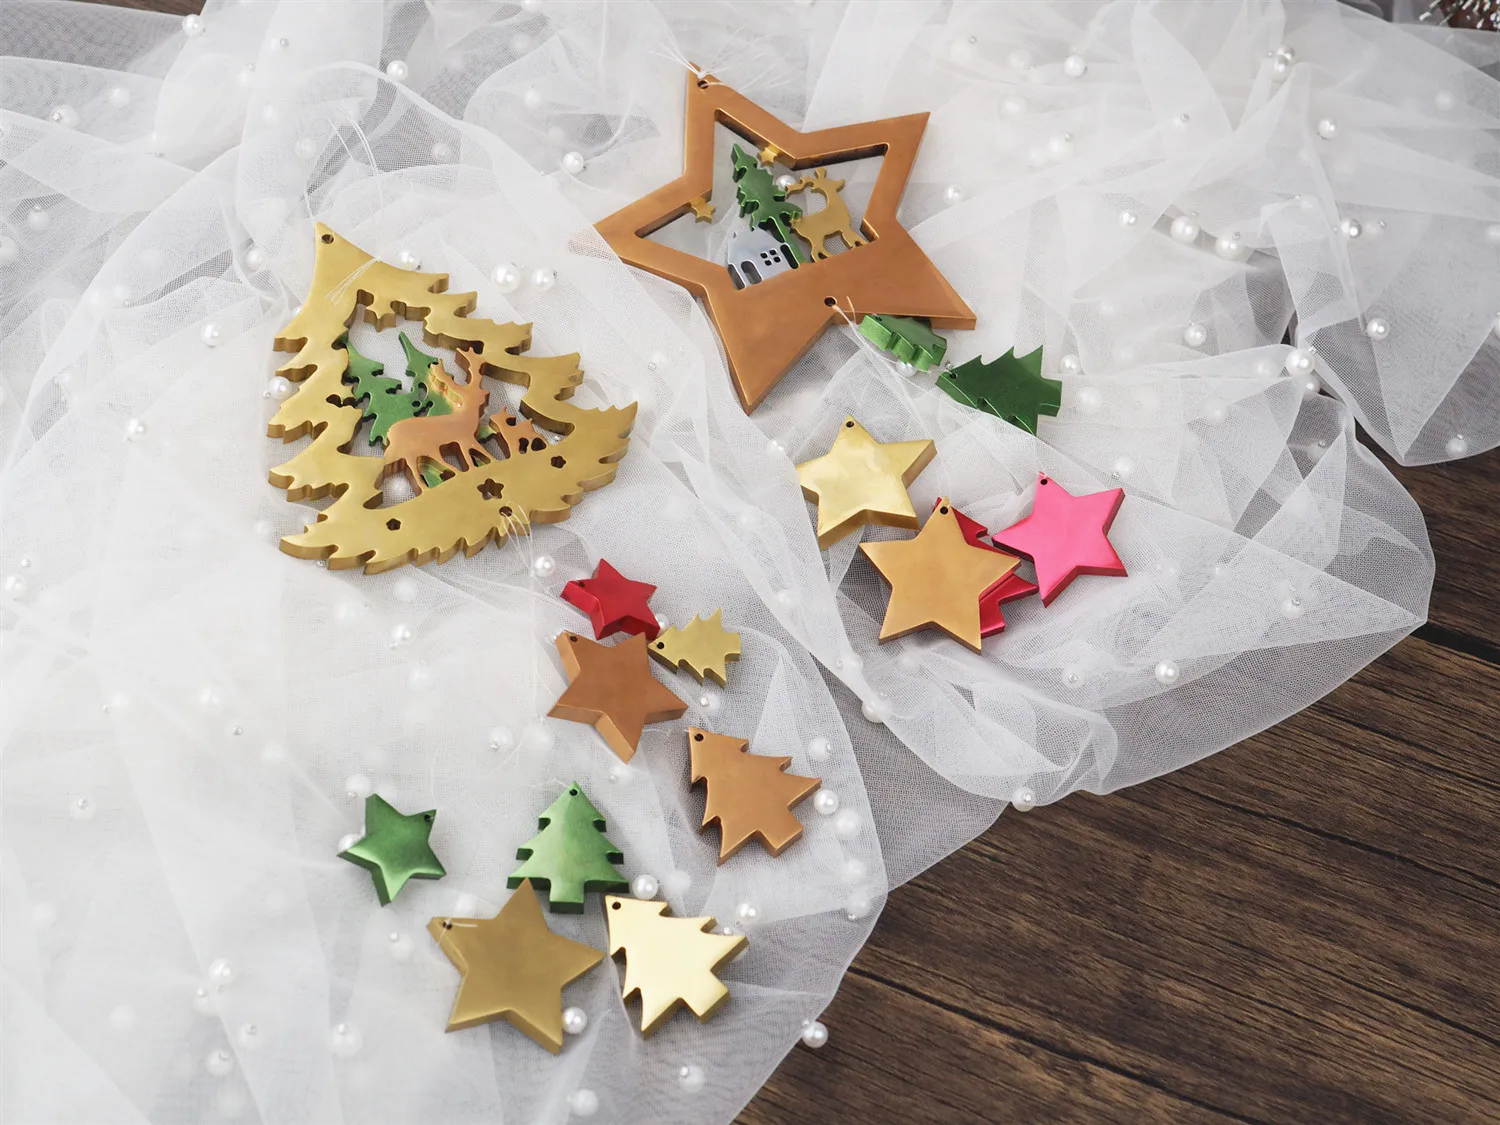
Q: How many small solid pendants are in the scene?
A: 14